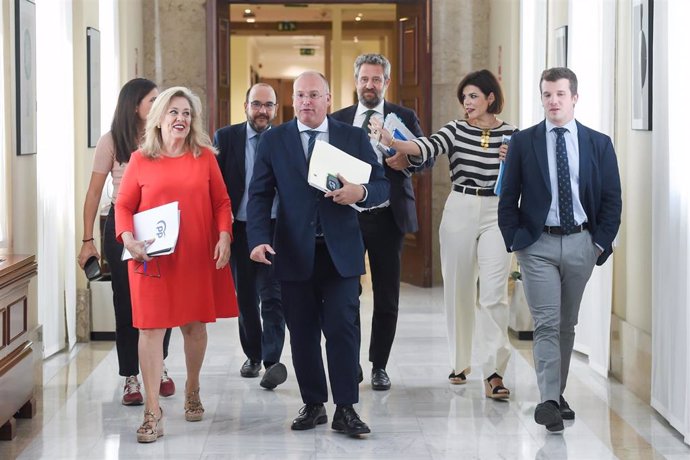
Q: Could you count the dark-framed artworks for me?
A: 4